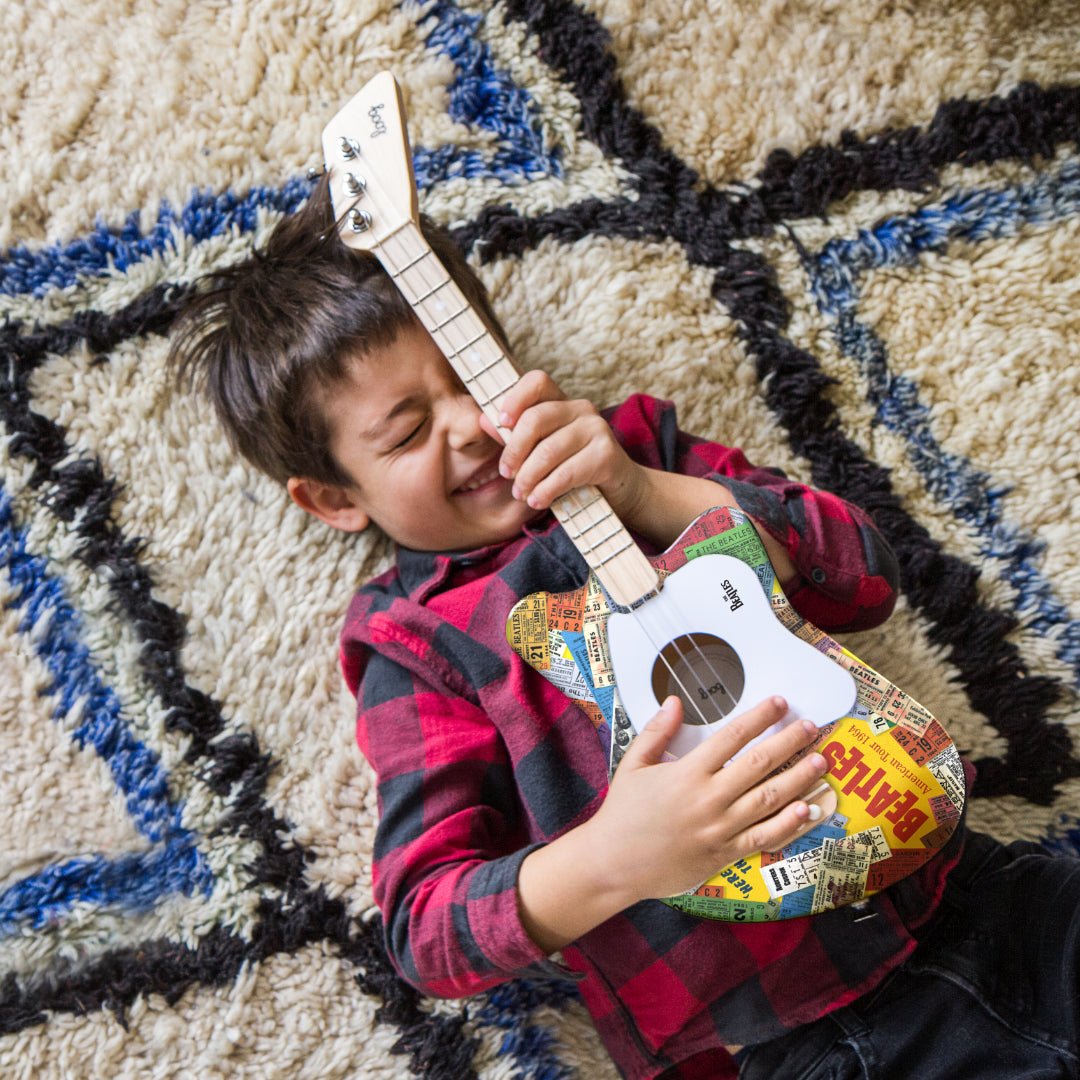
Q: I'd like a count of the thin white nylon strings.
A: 3